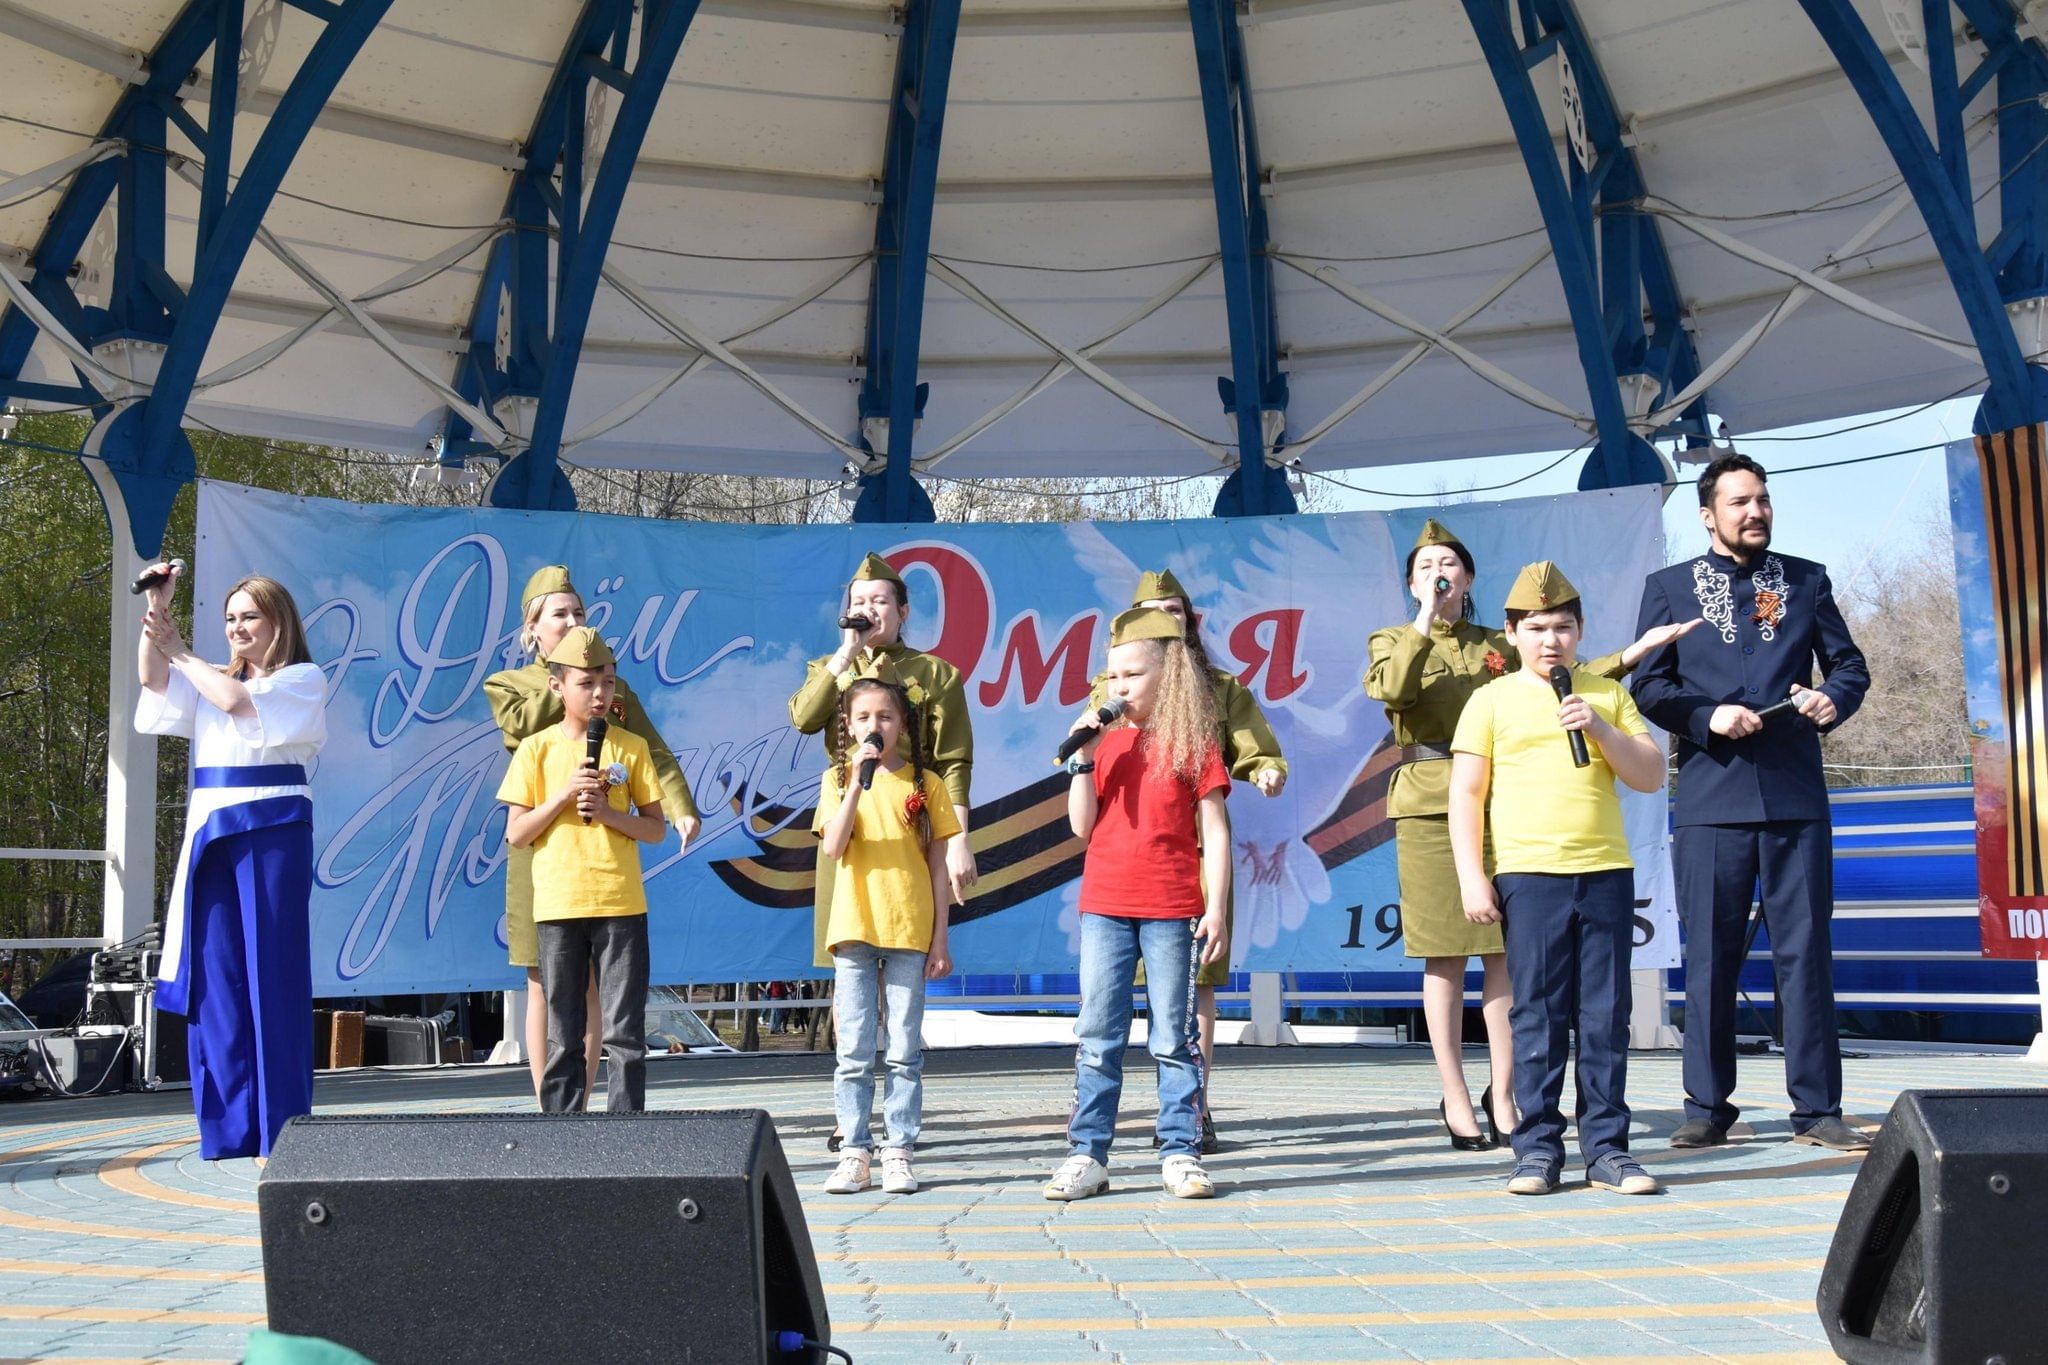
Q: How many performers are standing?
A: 10